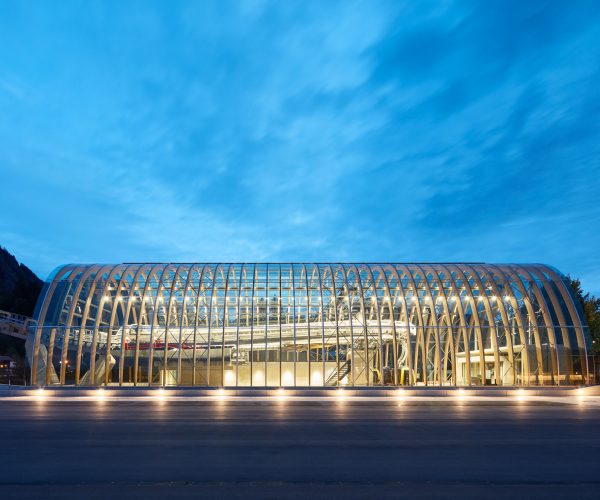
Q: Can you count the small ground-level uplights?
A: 10